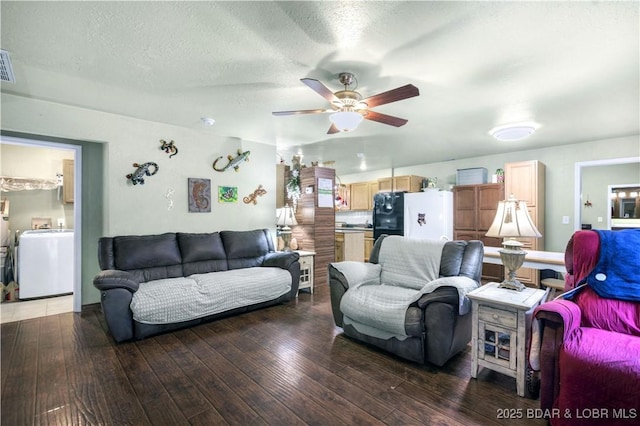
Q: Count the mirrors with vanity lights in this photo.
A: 1